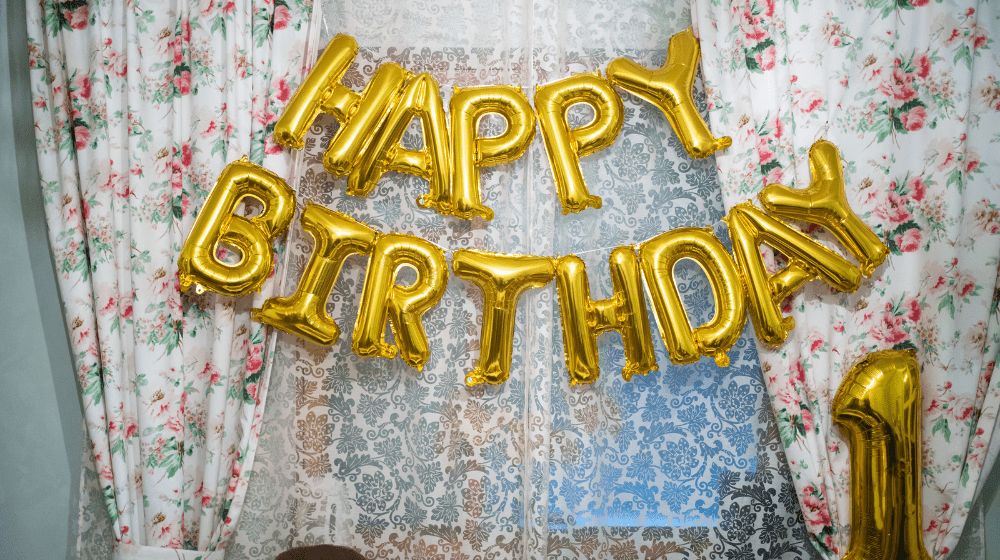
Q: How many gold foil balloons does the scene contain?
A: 14